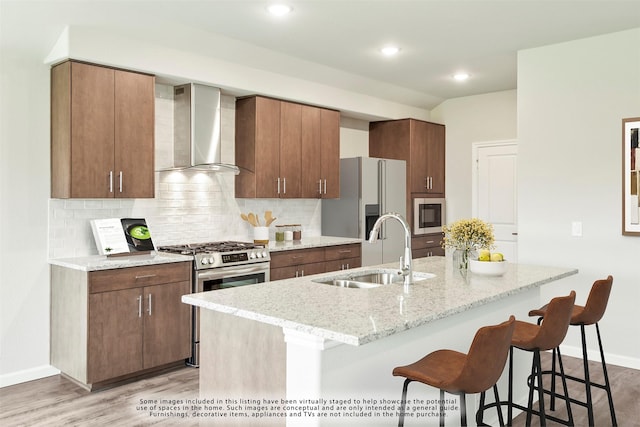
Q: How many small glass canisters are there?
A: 3